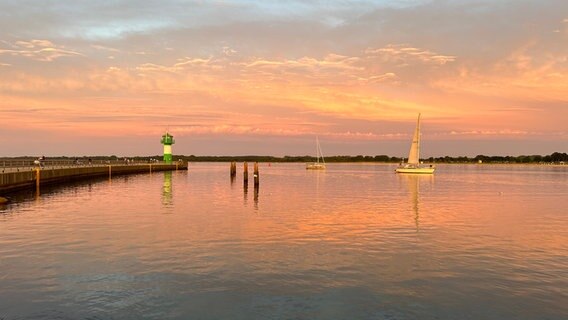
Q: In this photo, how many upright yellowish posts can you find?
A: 4